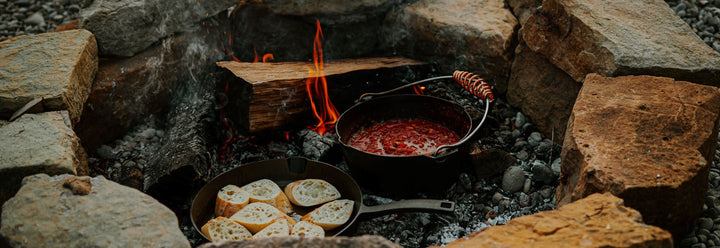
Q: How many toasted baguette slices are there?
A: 8